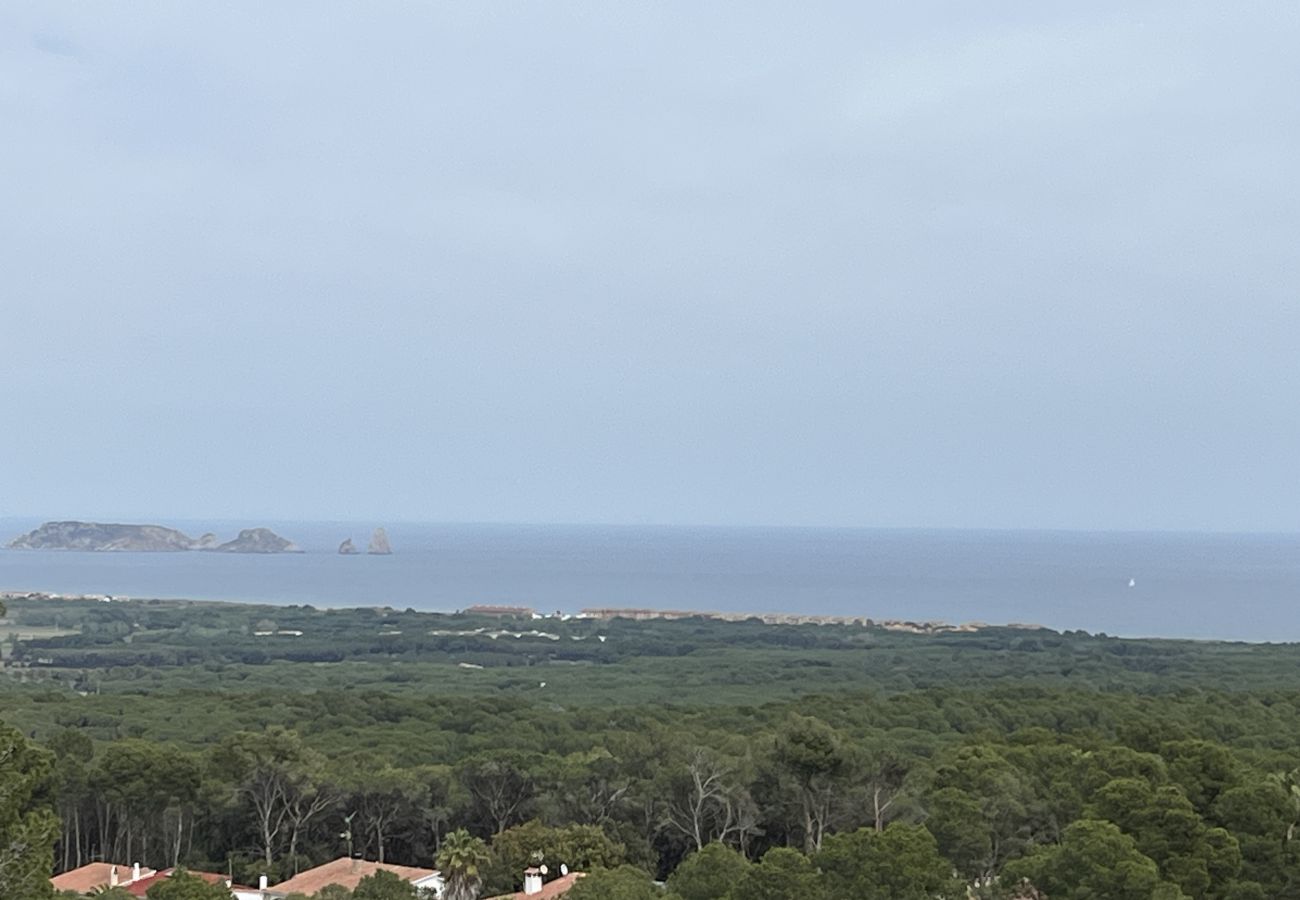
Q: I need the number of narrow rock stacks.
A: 2